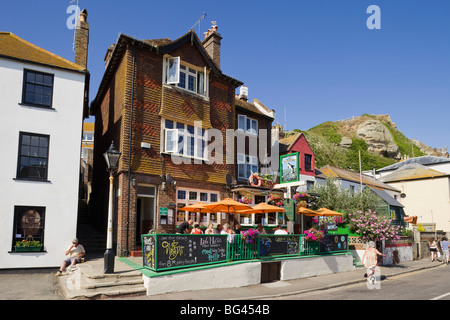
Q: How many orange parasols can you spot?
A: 5